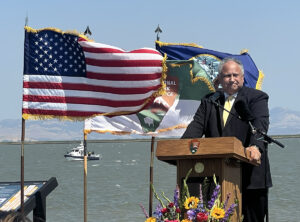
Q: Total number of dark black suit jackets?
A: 1